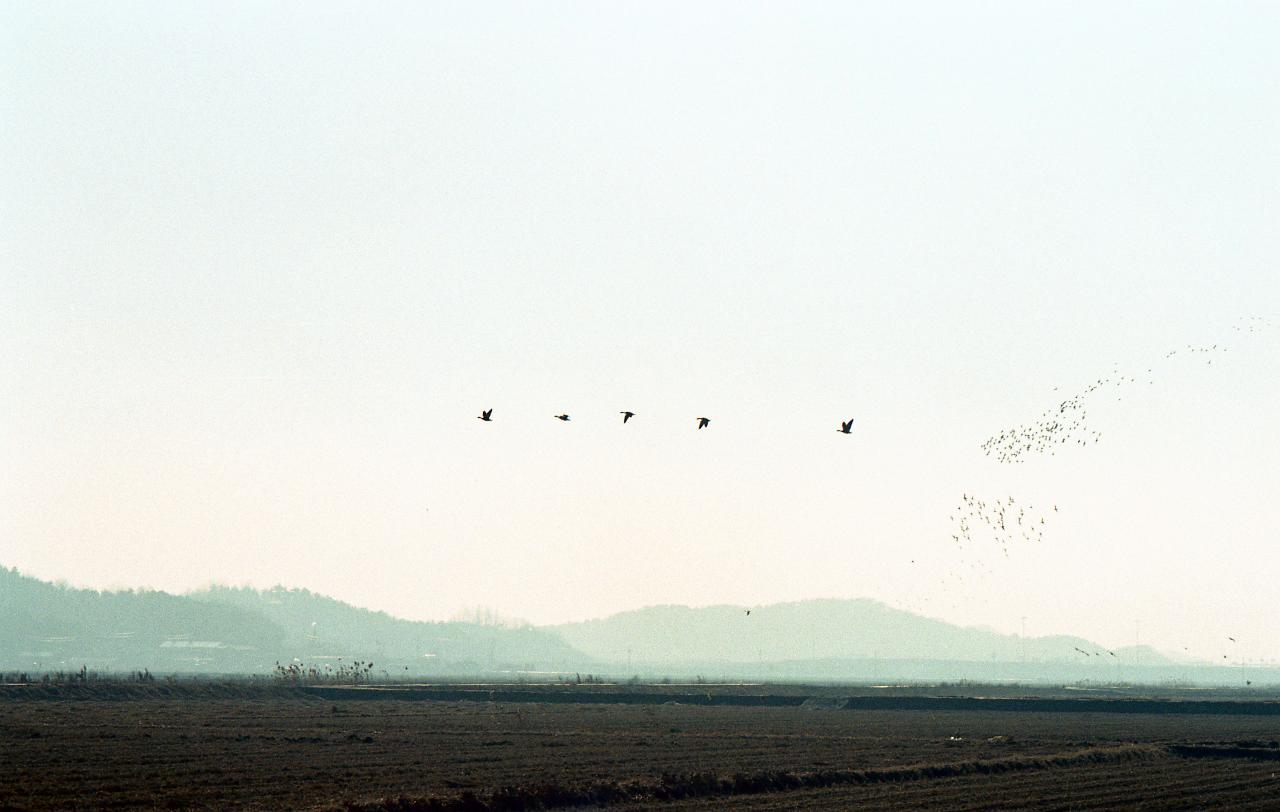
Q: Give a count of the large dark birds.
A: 5